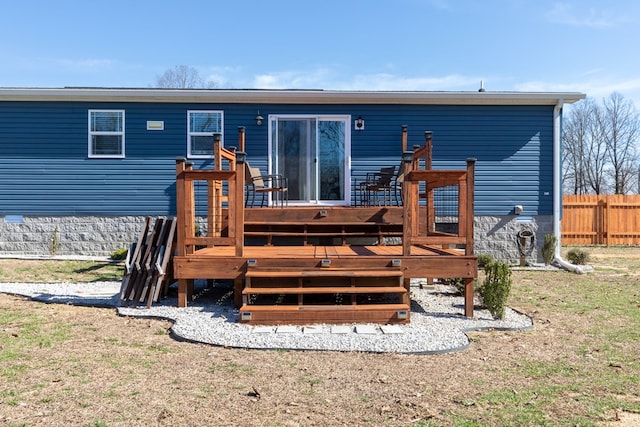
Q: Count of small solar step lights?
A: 6